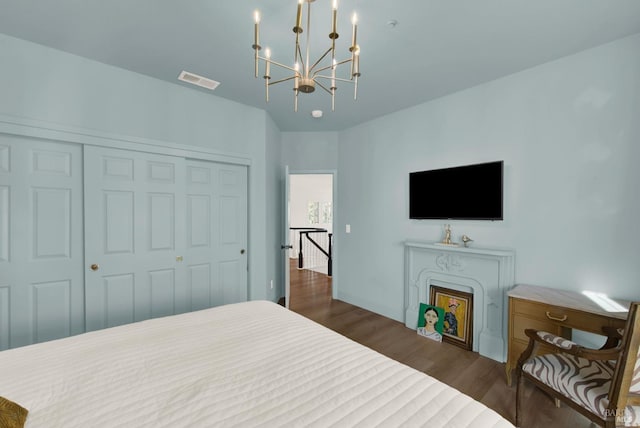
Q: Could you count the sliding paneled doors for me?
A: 3